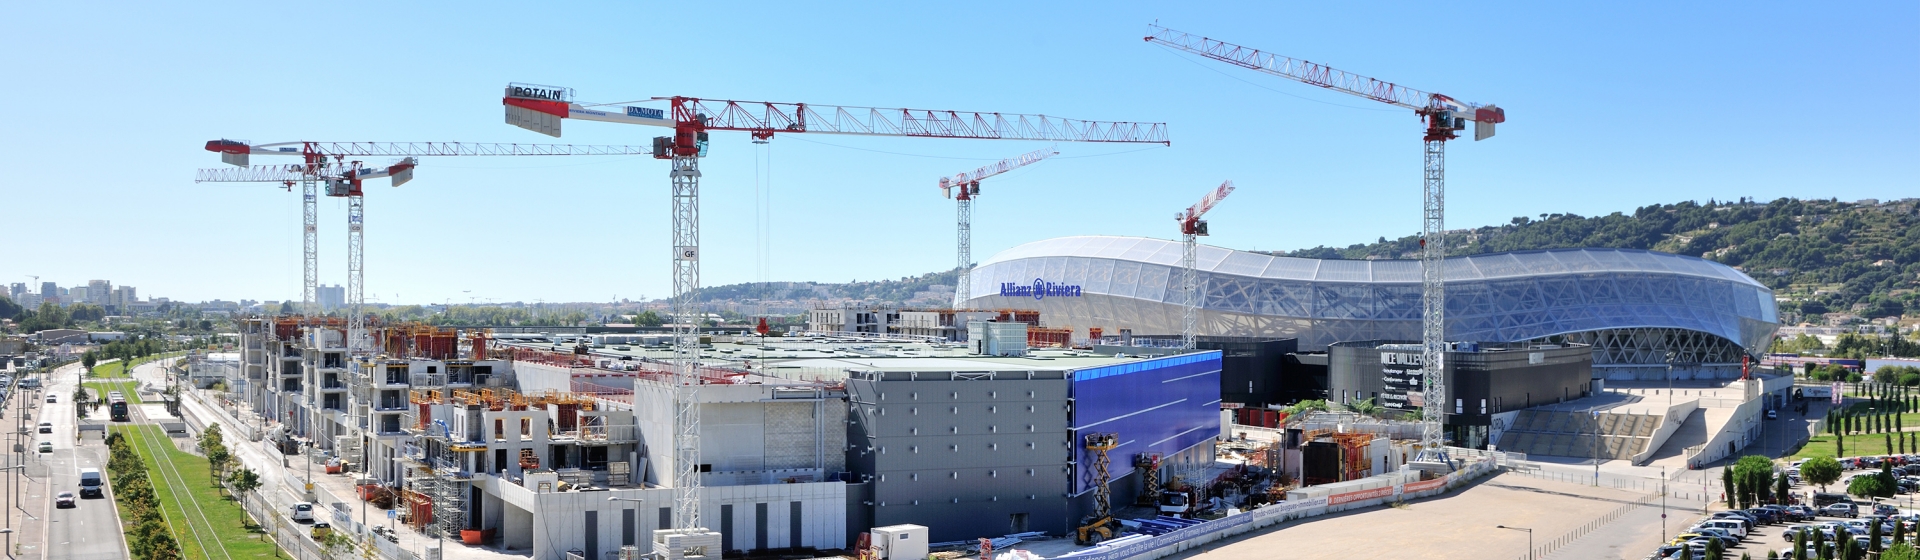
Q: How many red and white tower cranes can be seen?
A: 6